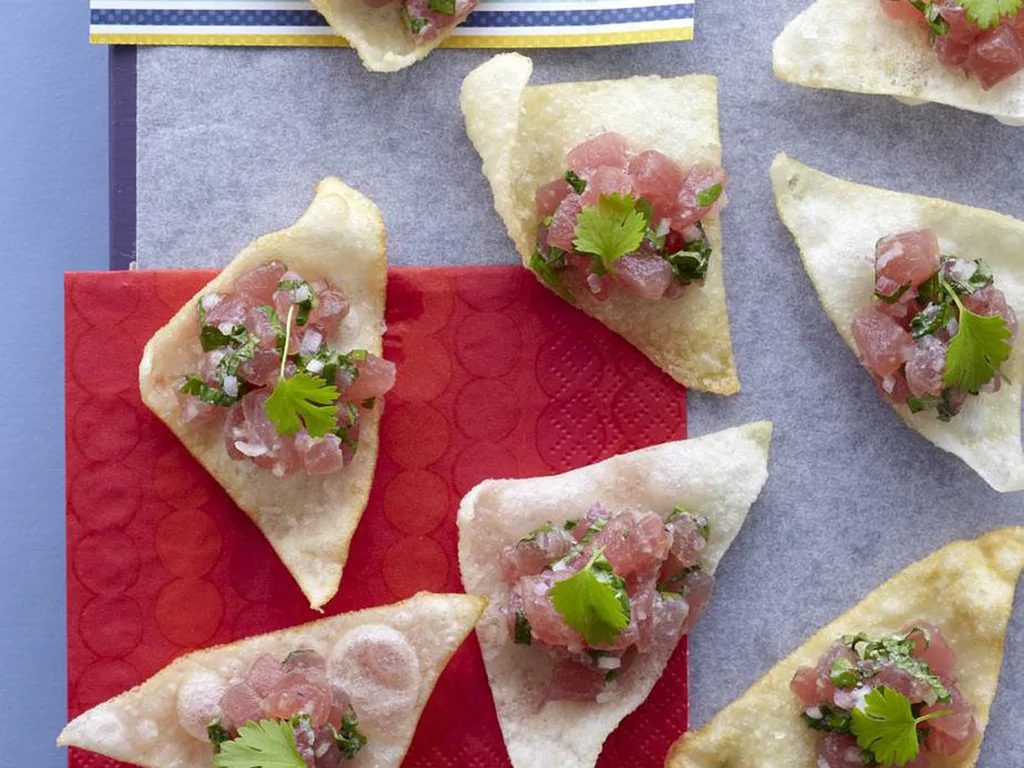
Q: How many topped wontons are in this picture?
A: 8